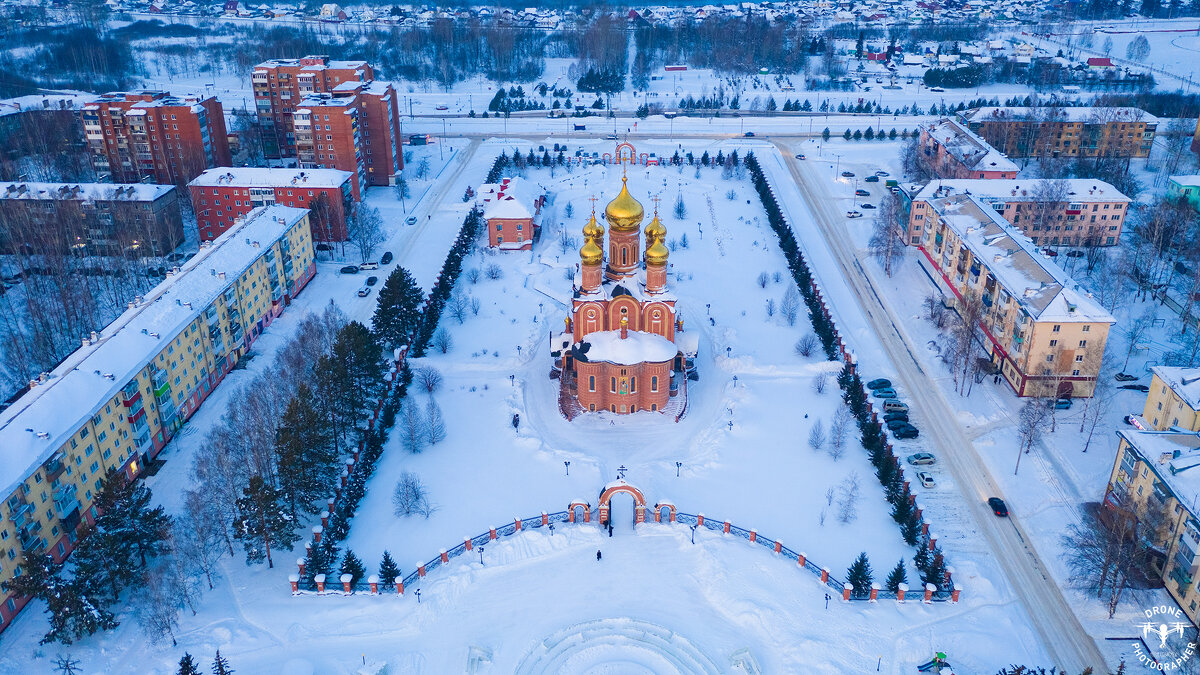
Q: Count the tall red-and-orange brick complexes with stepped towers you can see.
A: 2